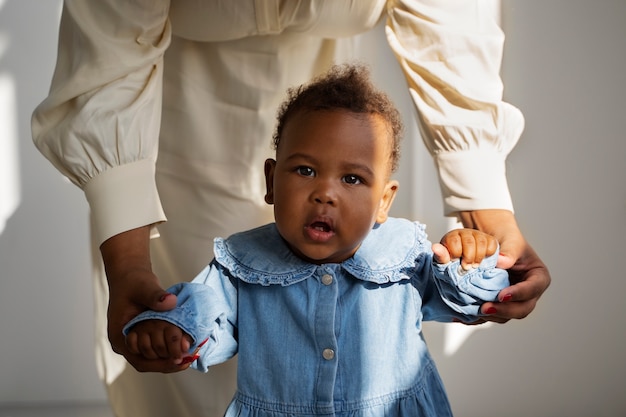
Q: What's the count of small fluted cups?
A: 0